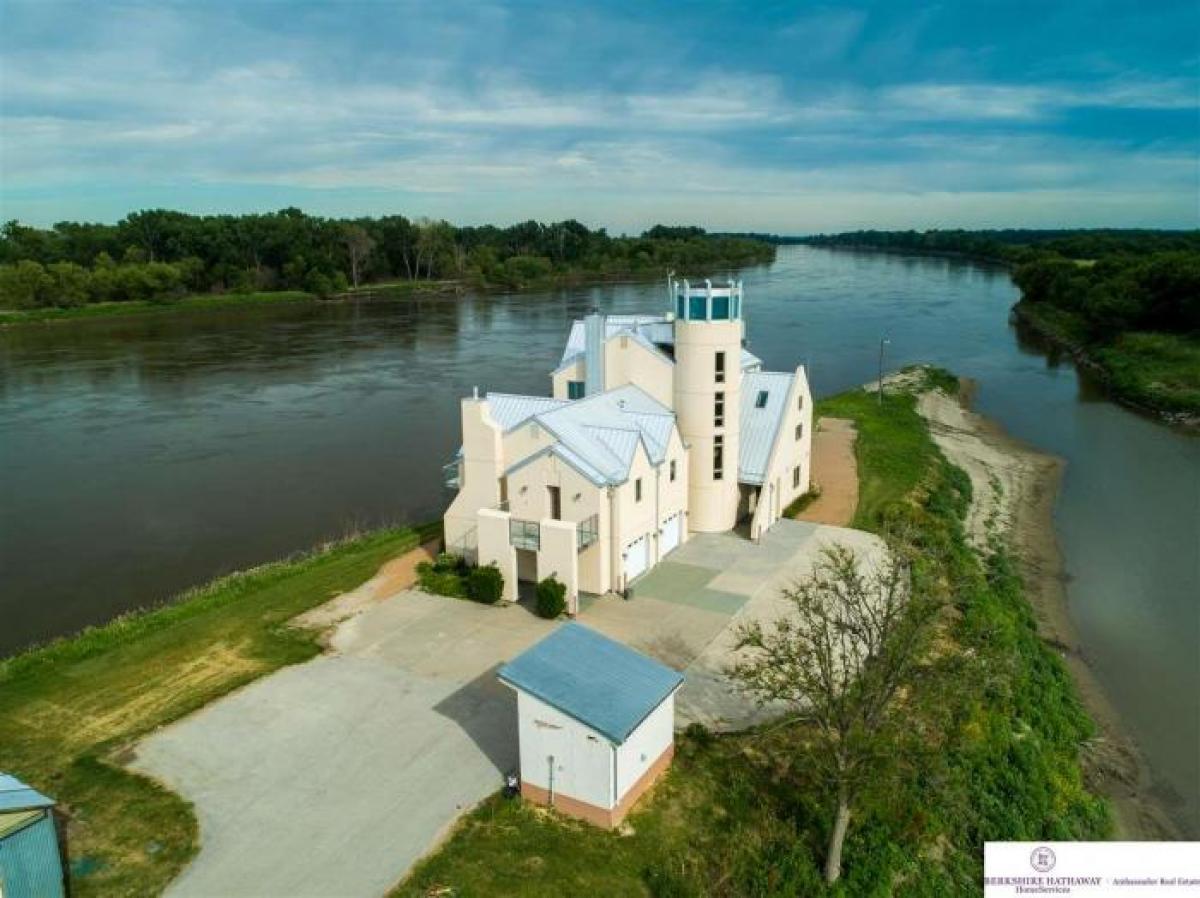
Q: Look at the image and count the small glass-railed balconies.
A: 2